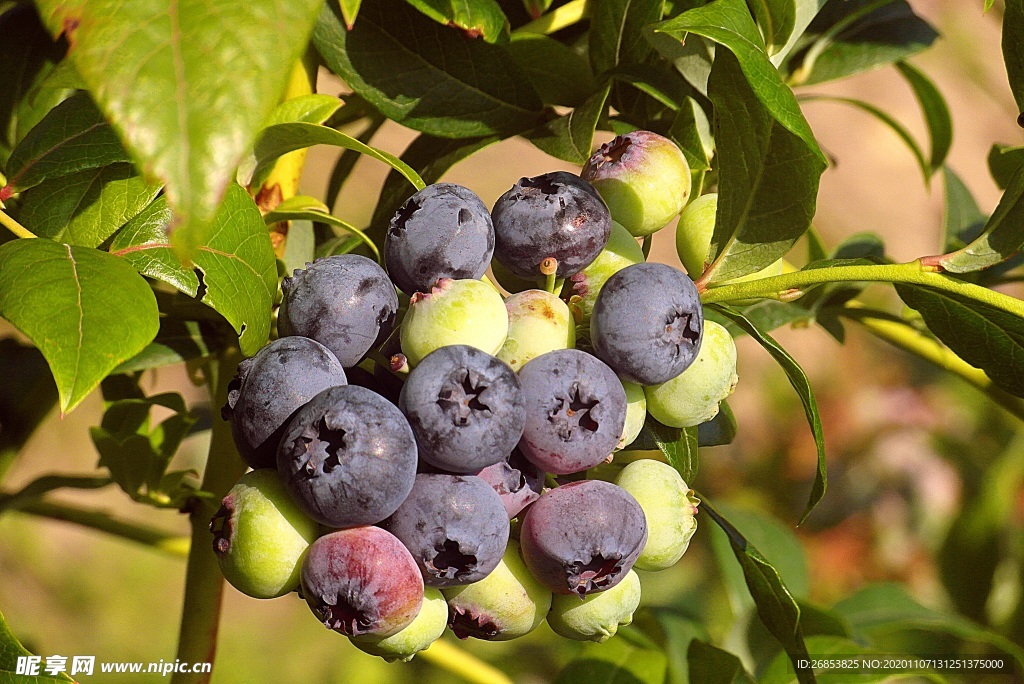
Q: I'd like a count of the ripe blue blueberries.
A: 10